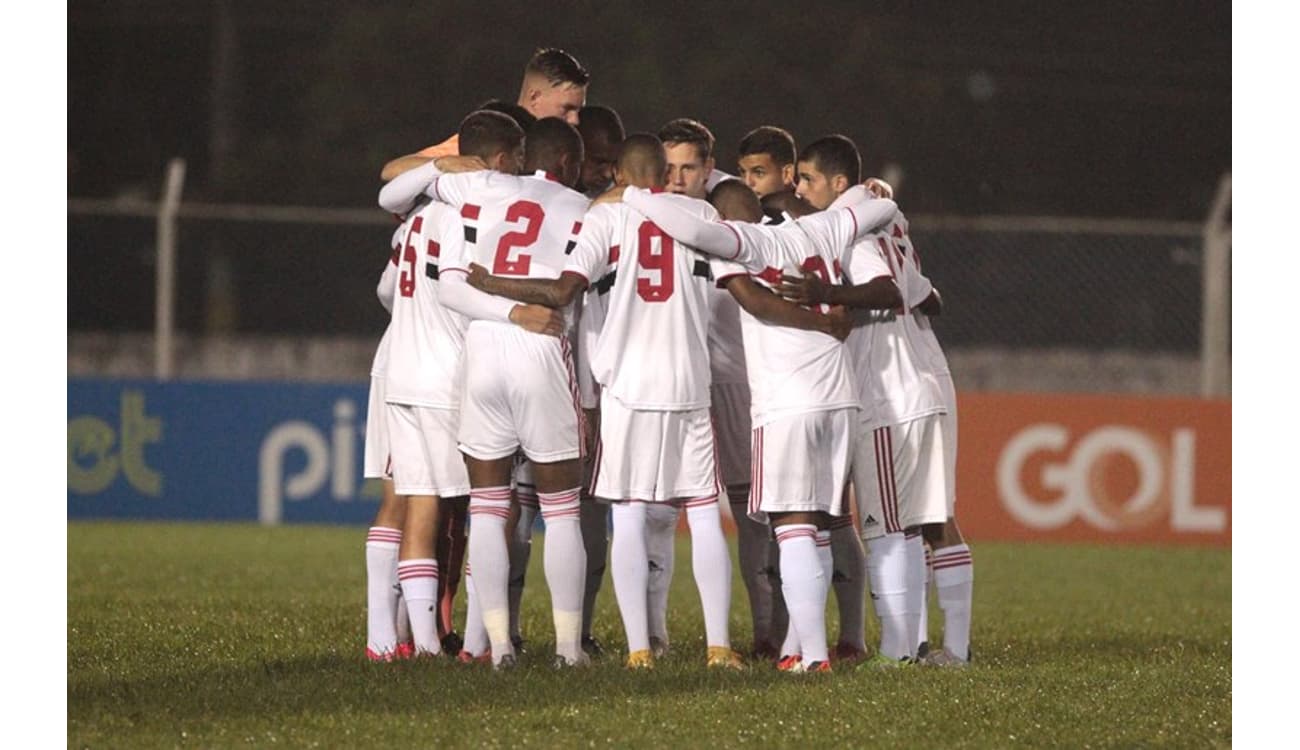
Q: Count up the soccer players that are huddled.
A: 11